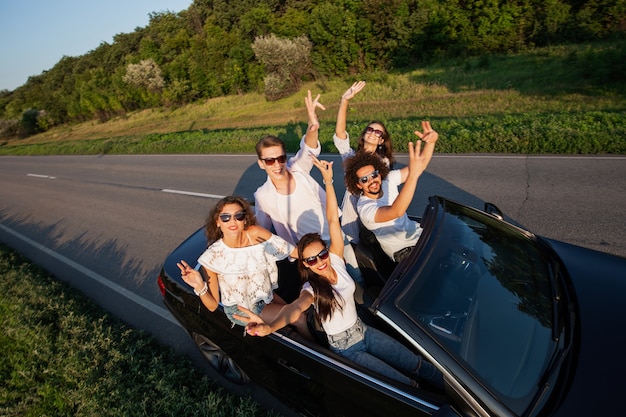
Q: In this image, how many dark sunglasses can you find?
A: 5